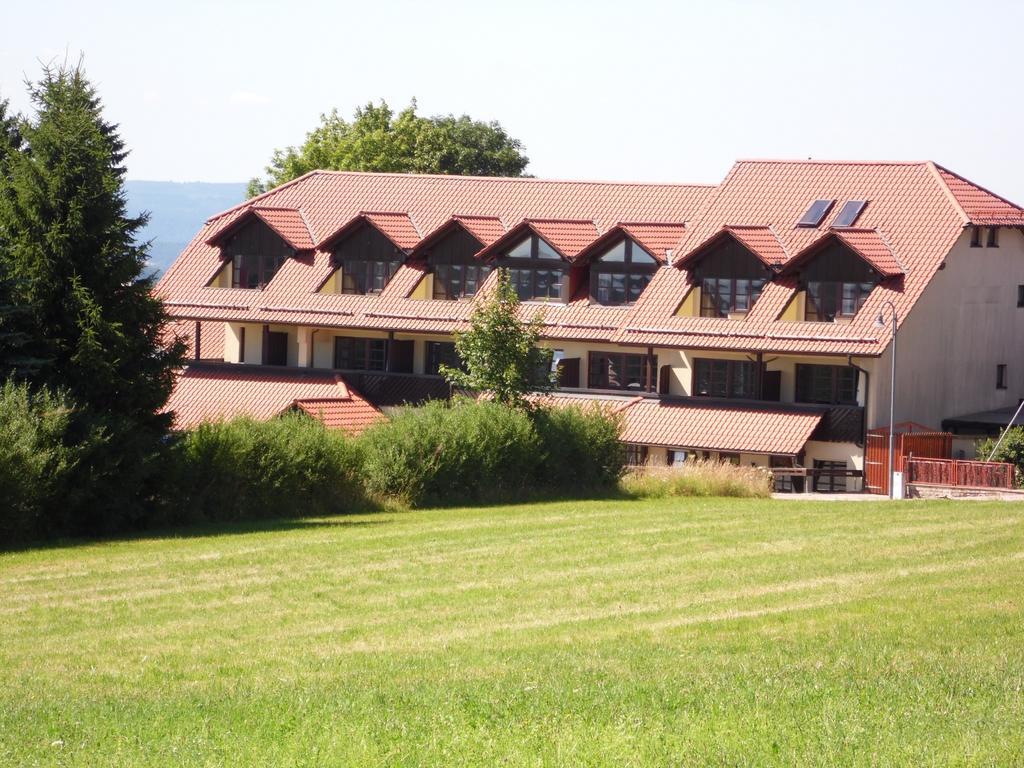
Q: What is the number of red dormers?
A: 7